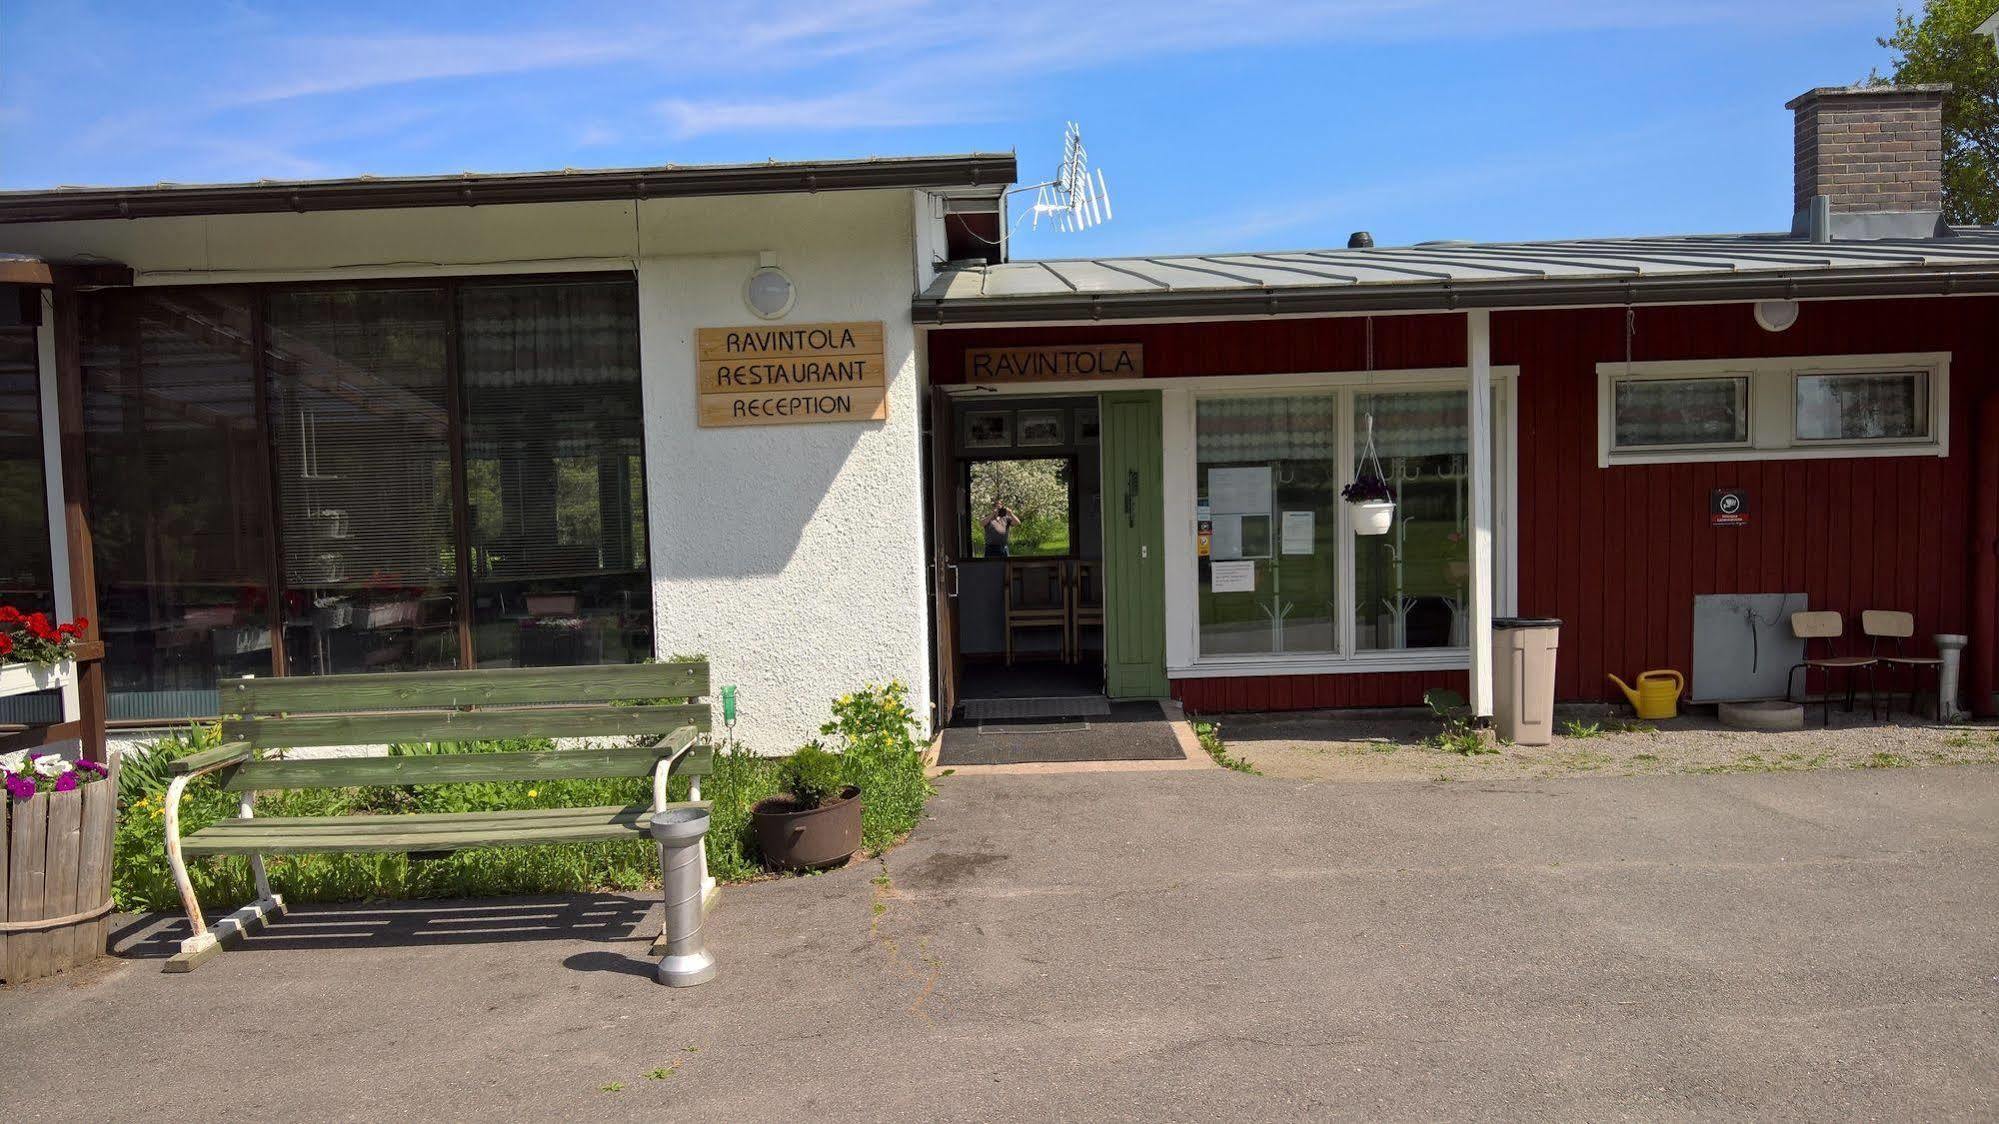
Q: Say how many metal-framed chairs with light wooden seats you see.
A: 2